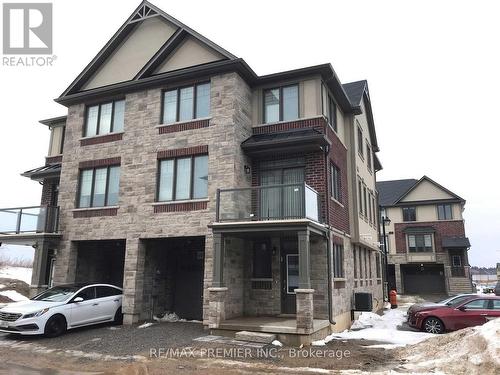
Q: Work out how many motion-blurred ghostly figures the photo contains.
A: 0